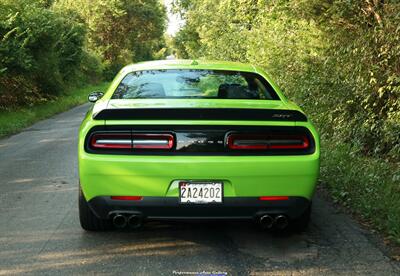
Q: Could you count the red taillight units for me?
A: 2